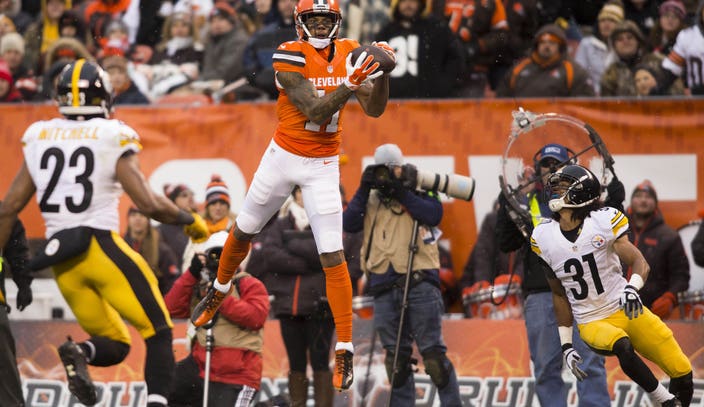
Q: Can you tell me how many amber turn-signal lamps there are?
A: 0